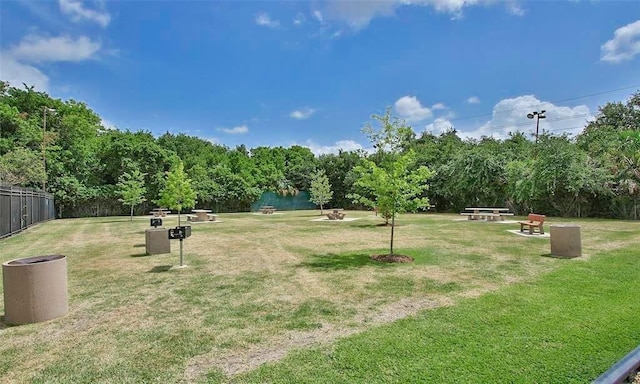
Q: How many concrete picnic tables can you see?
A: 5